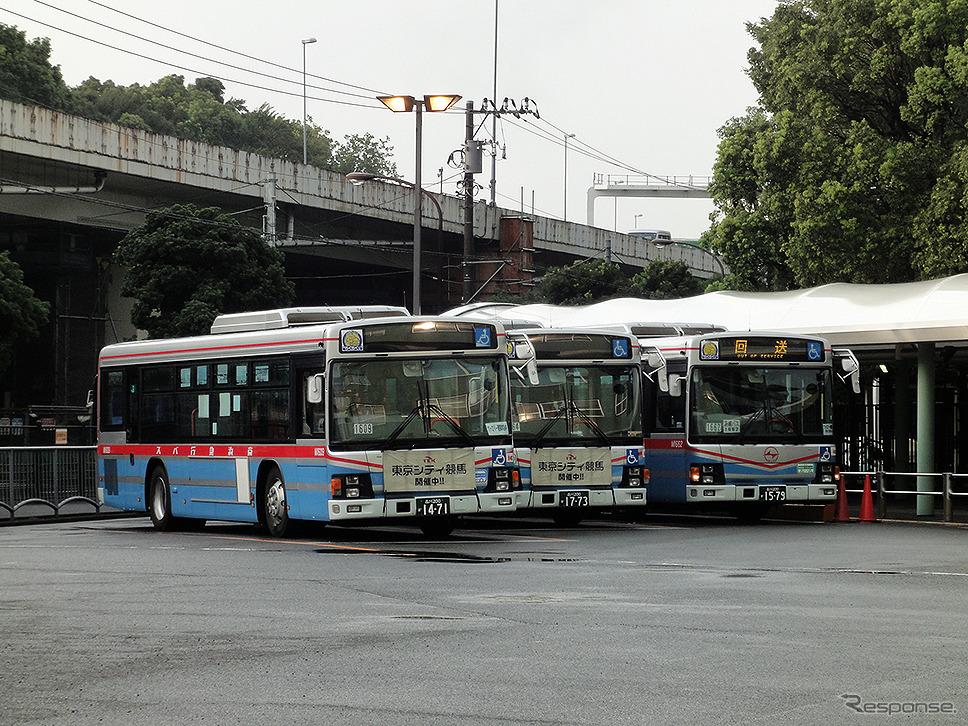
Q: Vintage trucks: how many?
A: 0